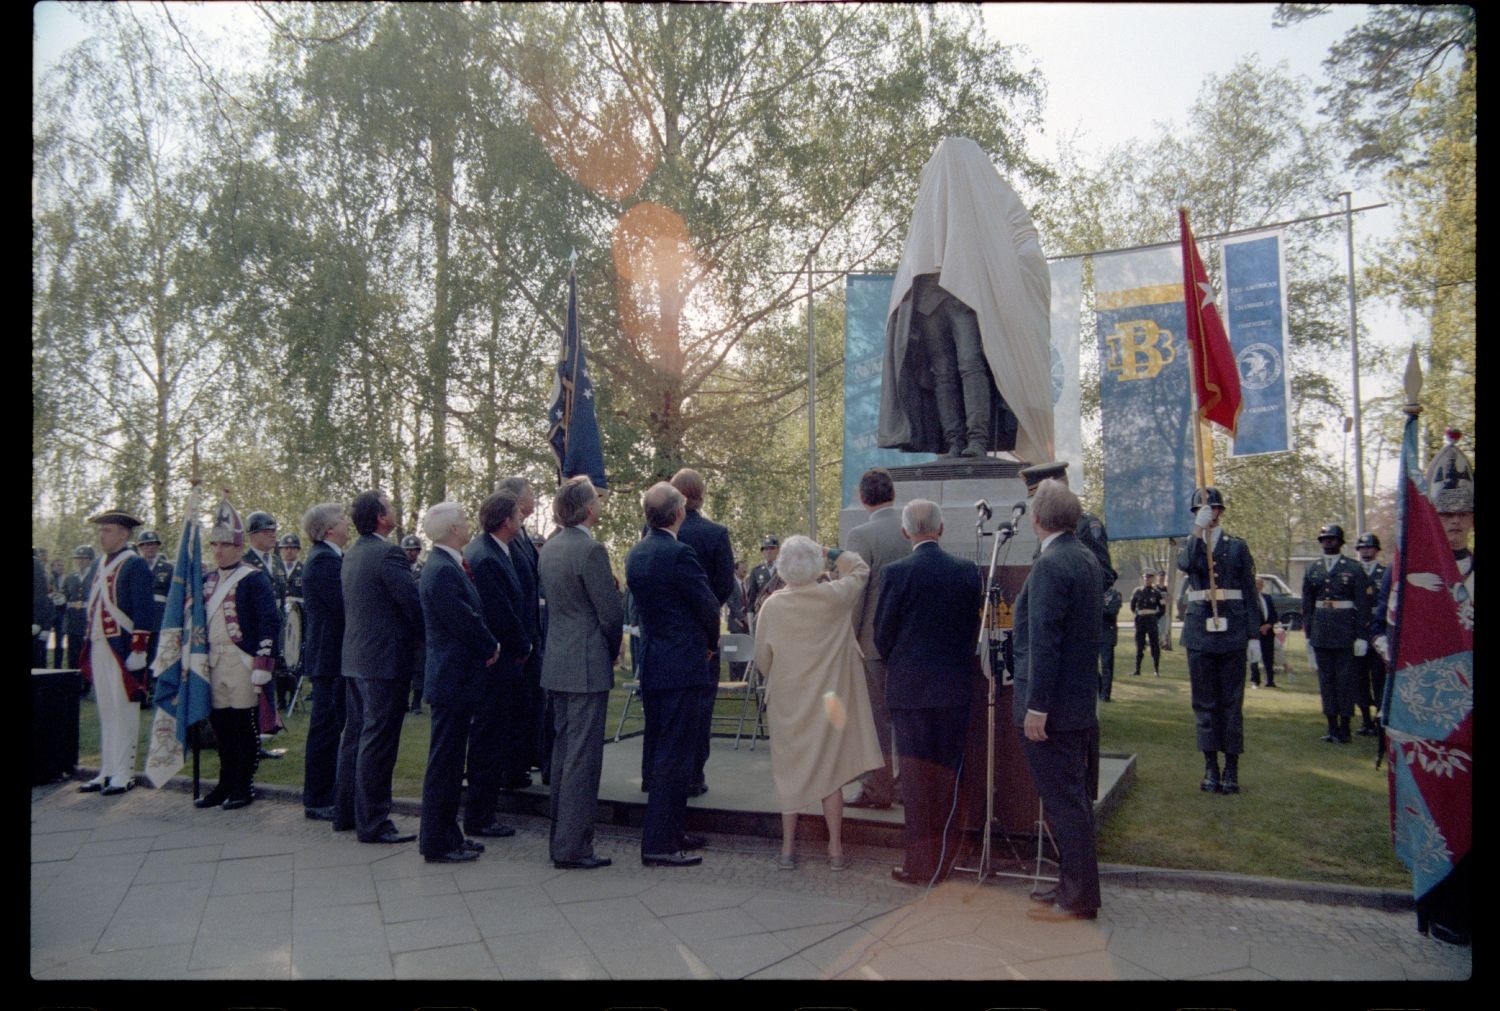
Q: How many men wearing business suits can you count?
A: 11